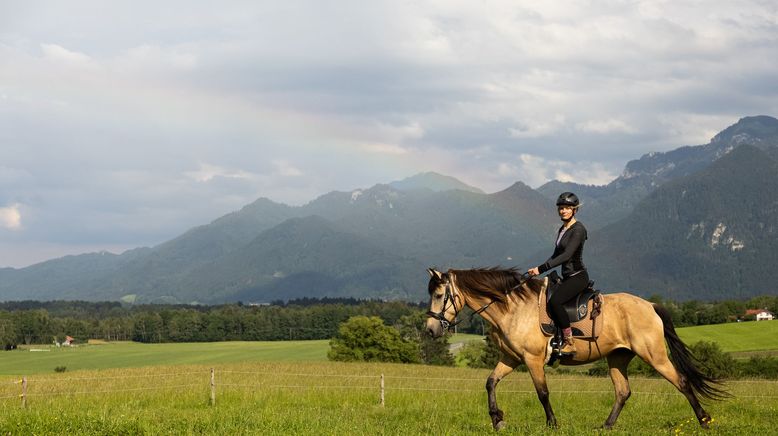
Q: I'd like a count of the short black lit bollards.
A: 0